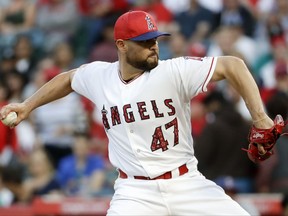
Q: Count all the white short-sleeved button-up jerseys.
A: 1